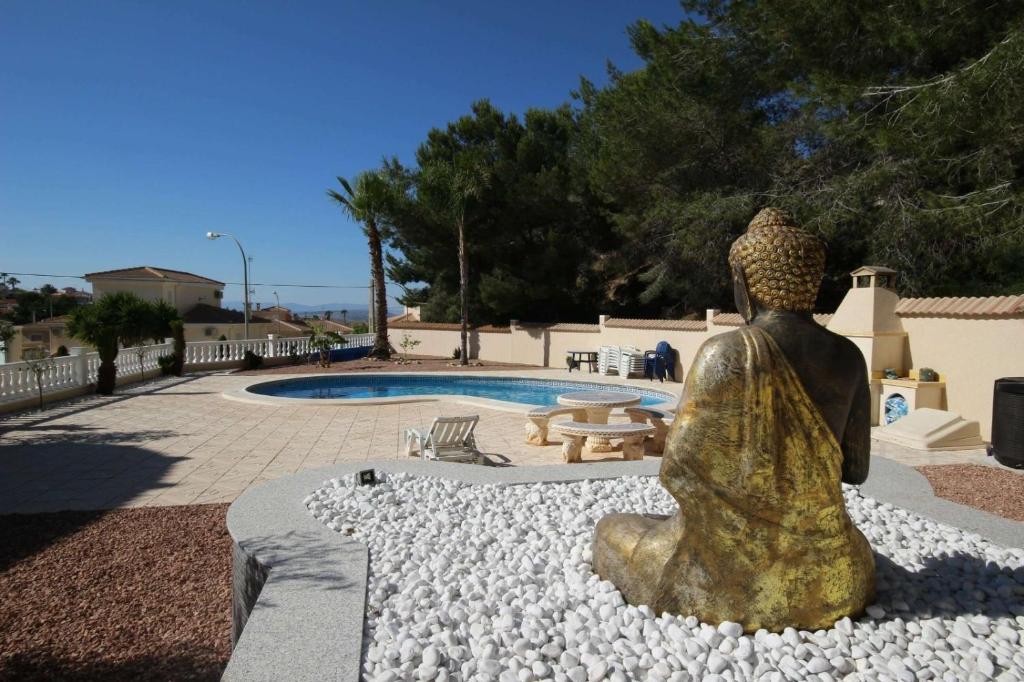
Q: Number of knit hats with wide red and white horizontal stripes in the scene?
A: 0